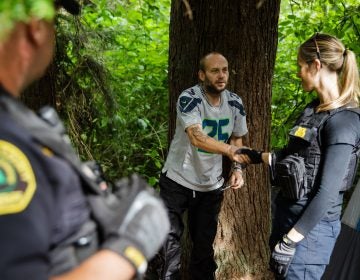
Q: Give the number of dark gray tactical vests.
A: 2